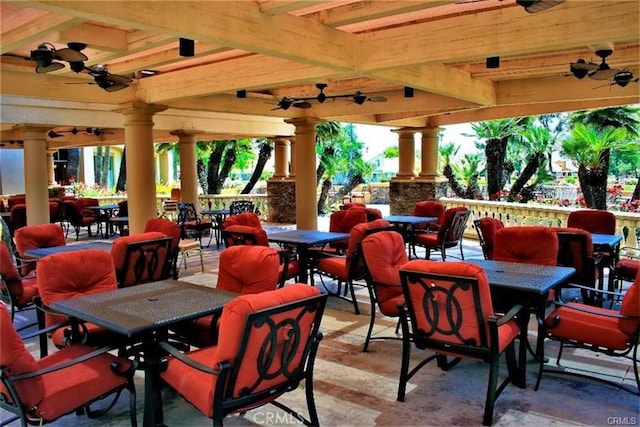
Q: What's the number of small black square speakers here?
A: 4